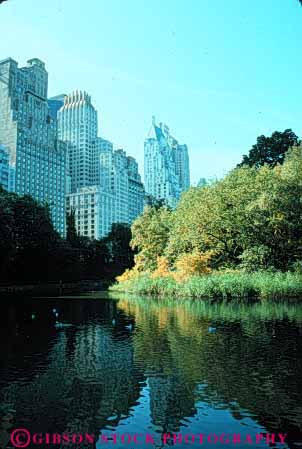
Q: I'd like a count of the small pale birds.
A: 7